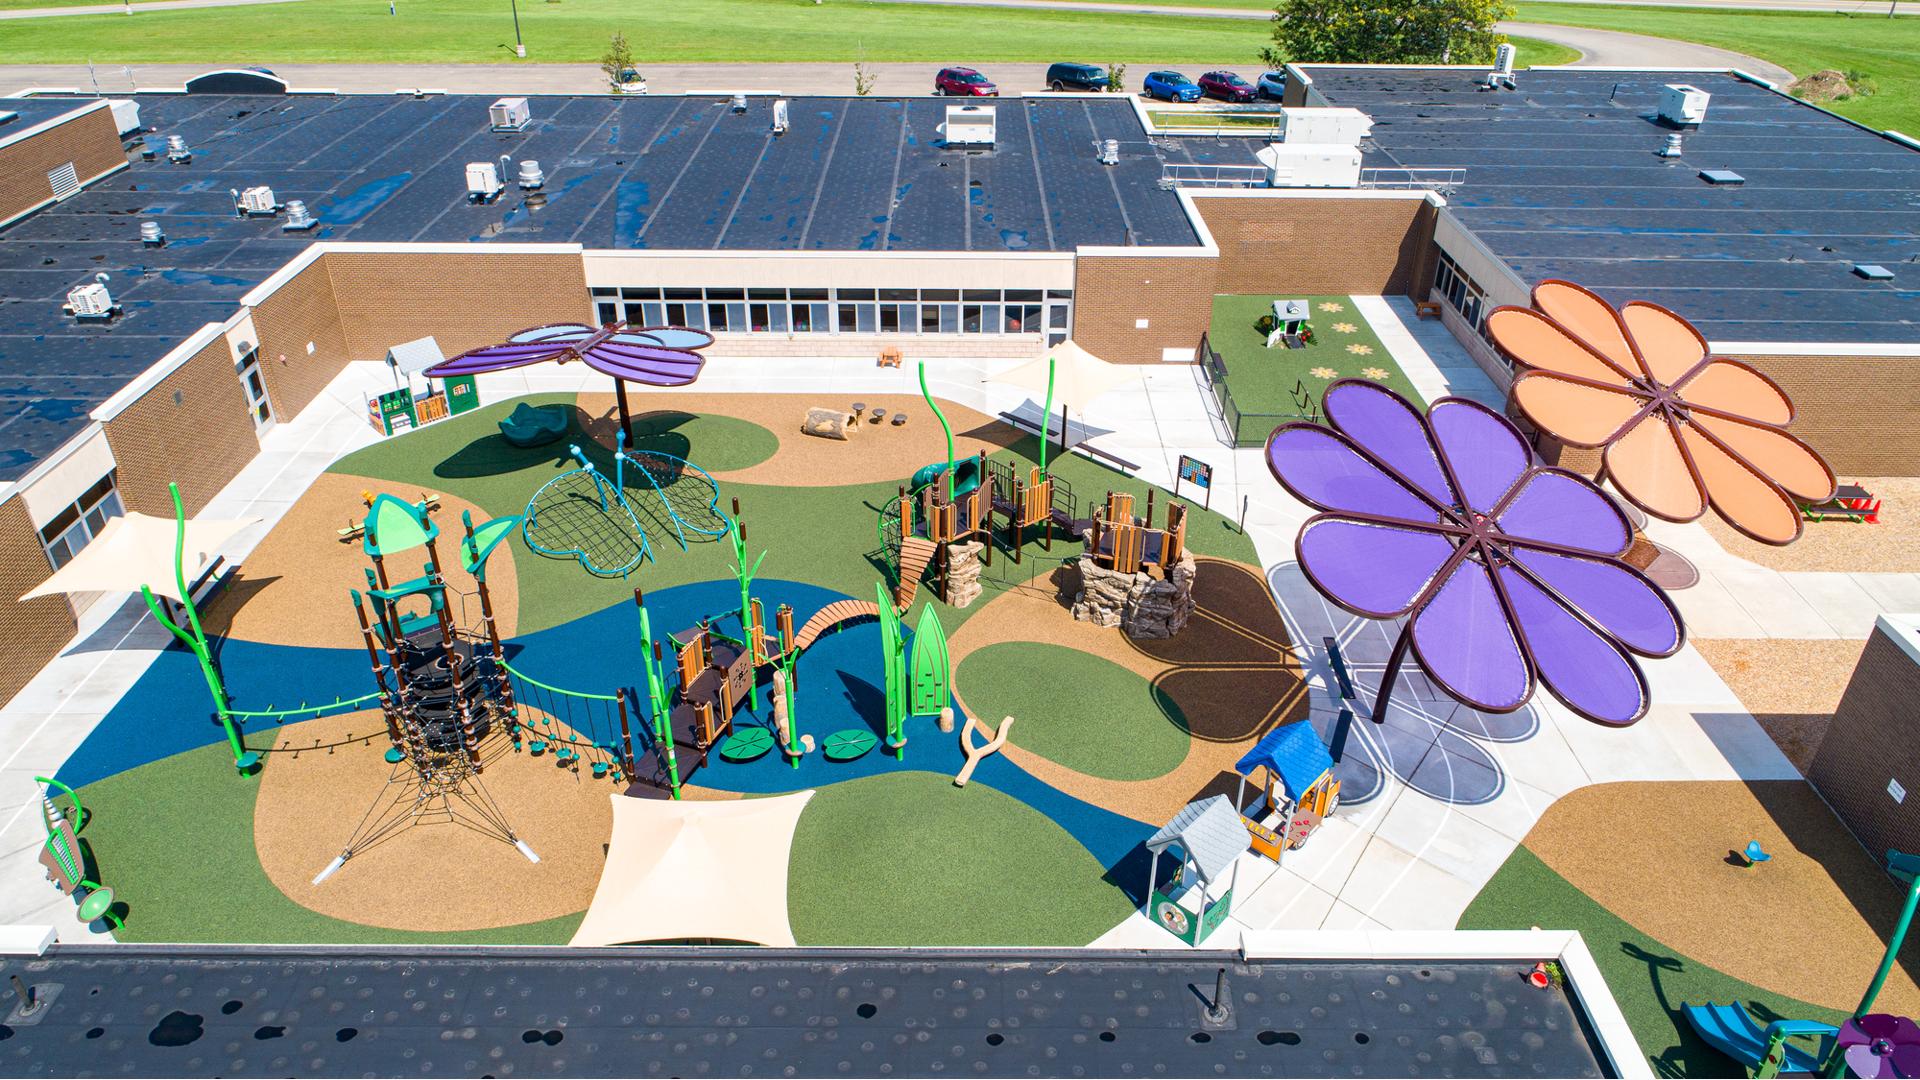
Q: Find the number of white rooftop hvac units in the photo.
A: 11